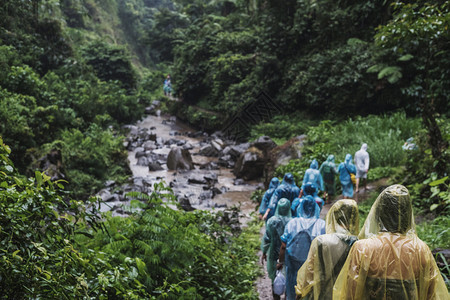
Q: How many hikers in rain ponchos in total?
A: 11